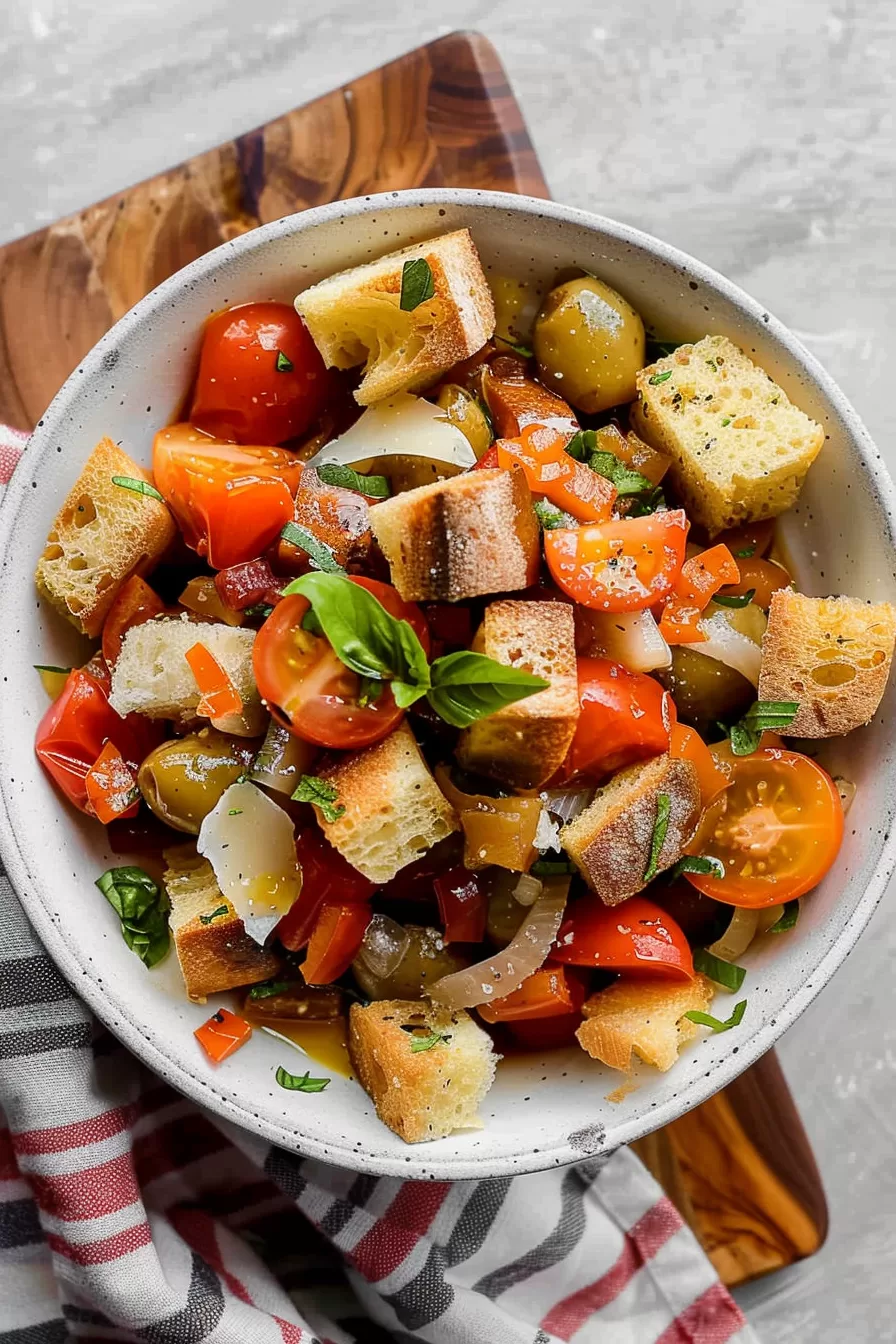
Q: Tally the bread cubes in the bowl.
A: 12